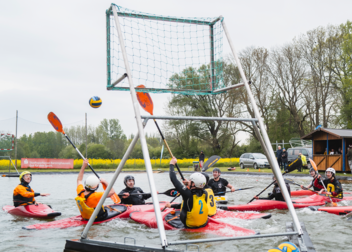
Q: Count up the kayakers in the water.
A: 9